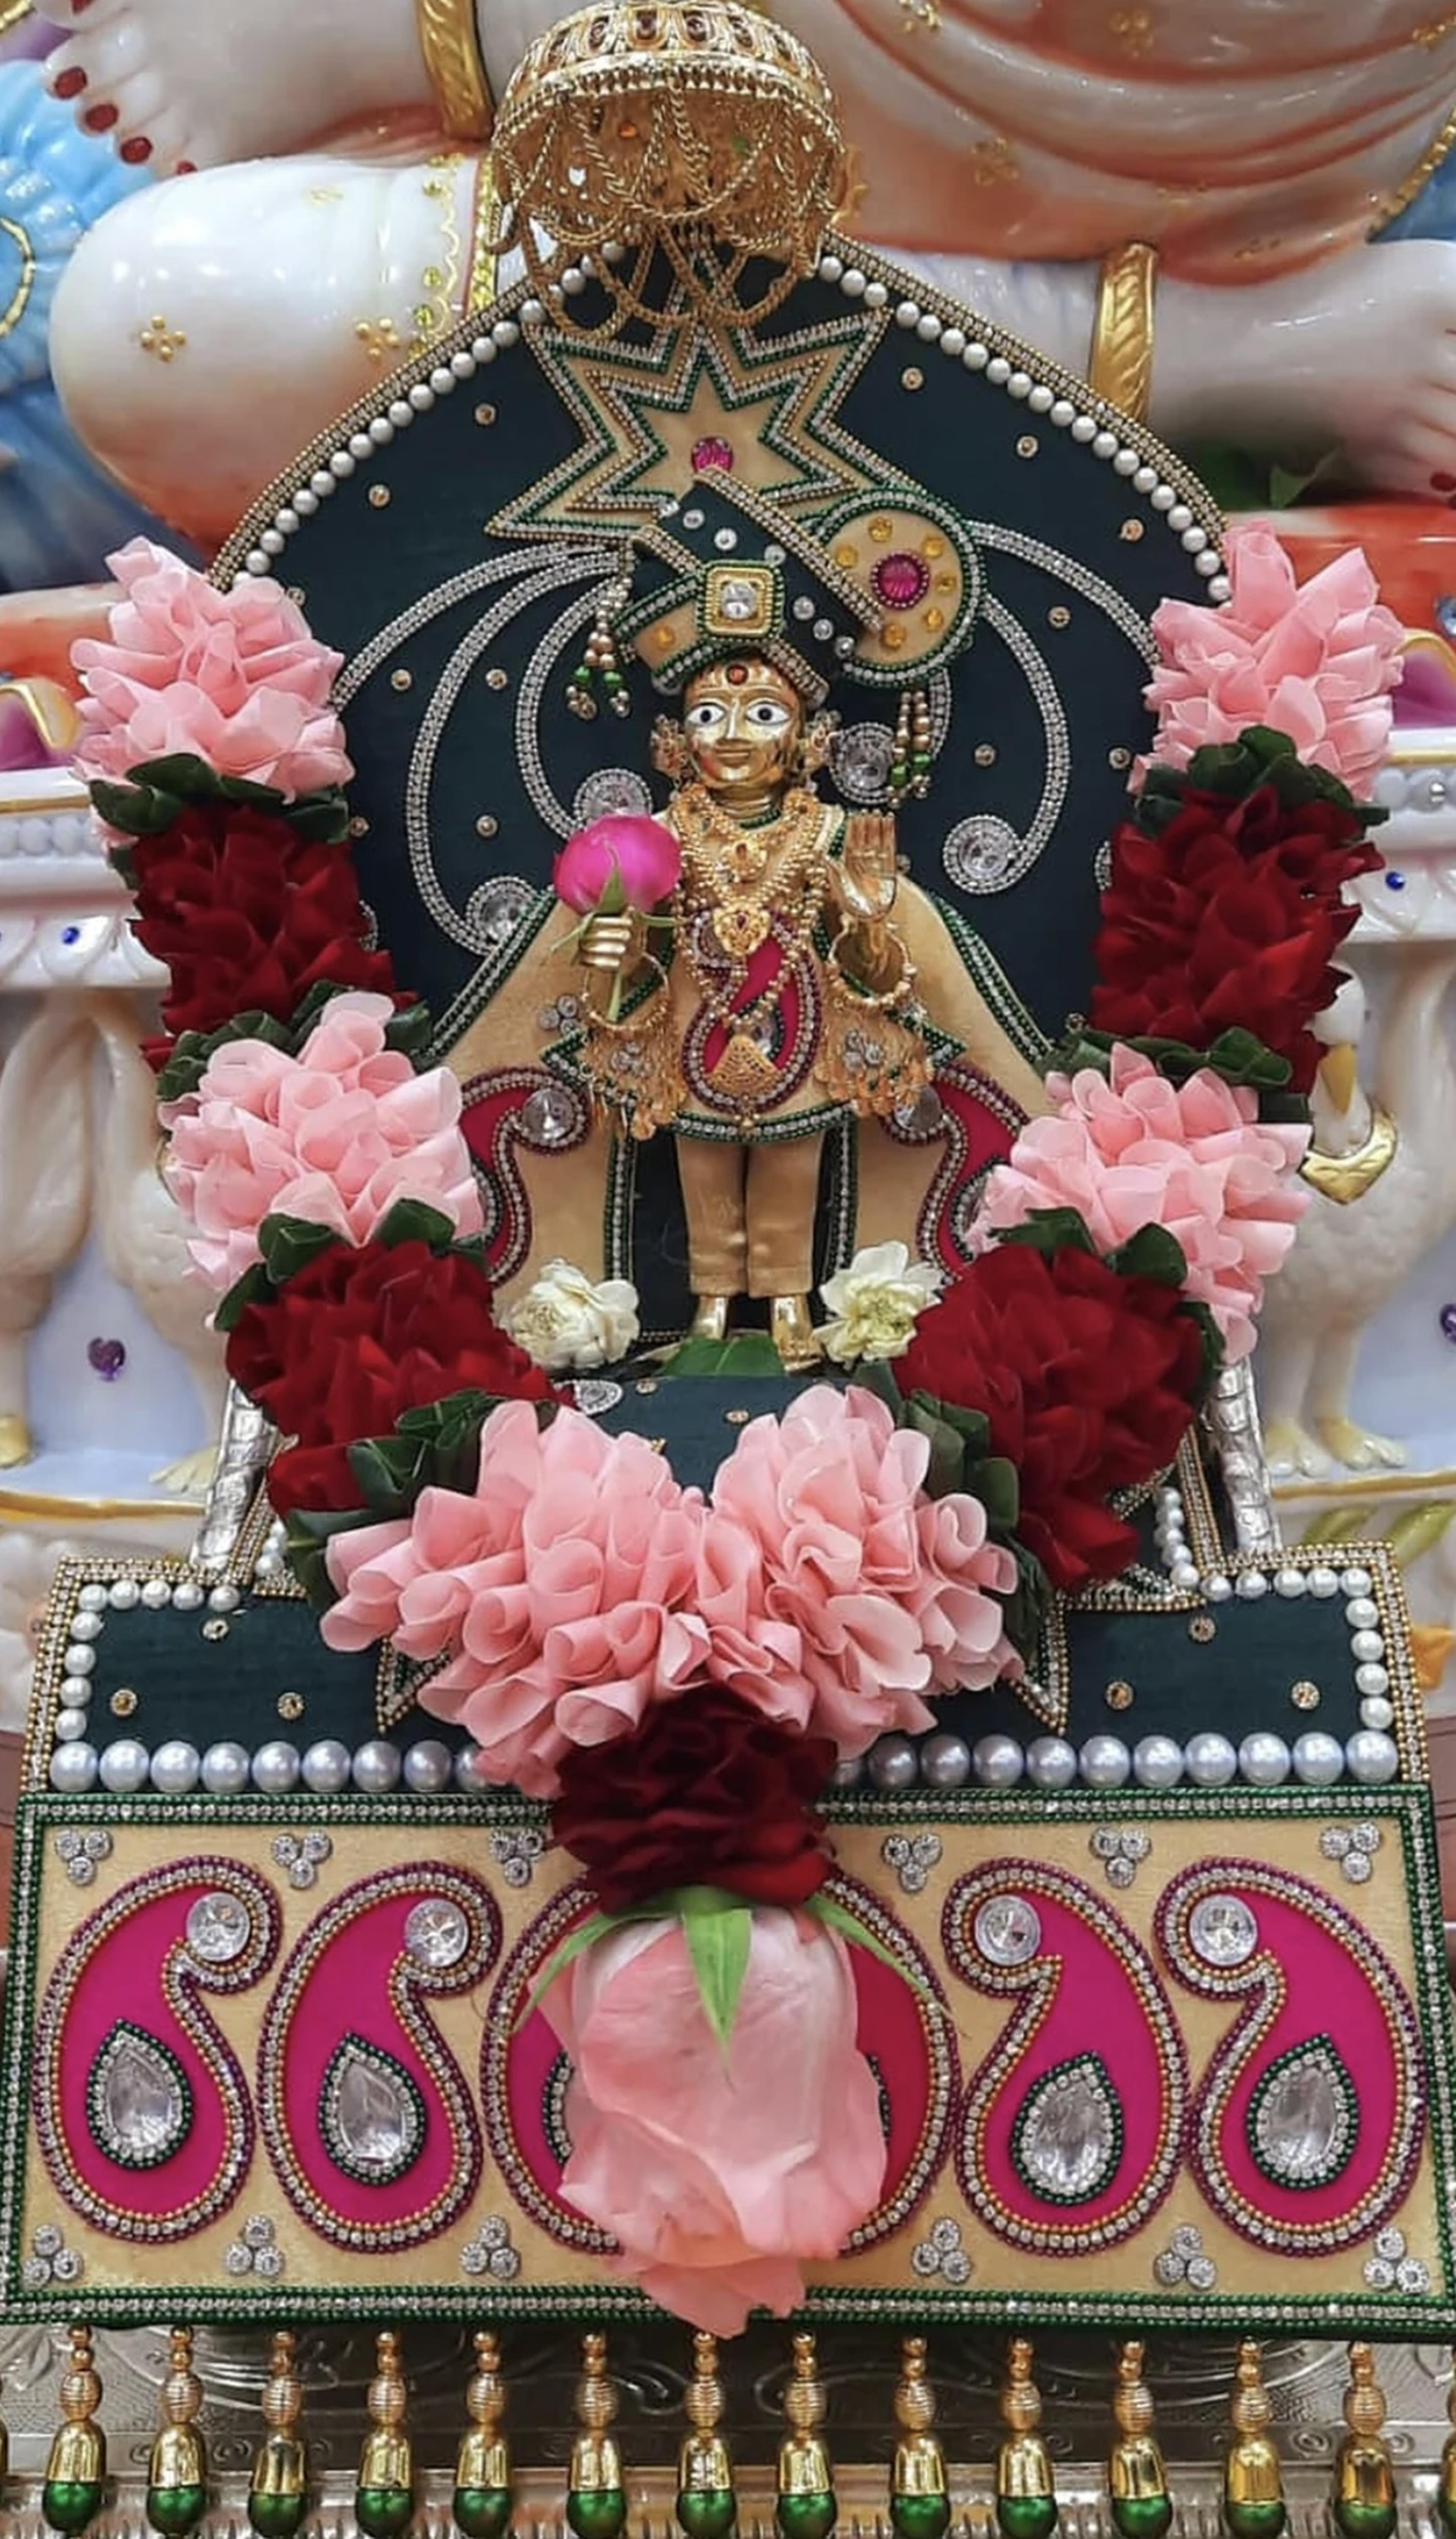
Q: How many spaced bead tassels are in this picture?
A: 13